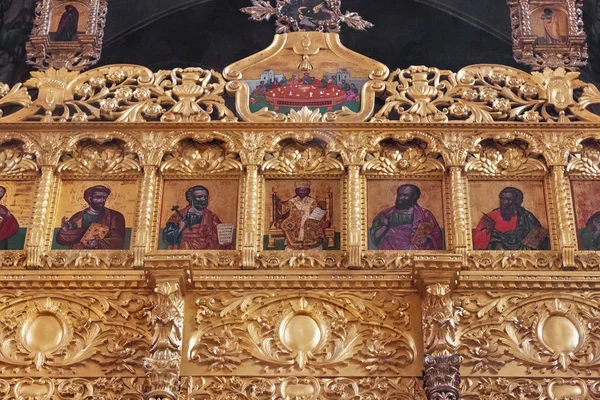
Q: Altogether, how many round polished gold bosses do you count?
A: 3